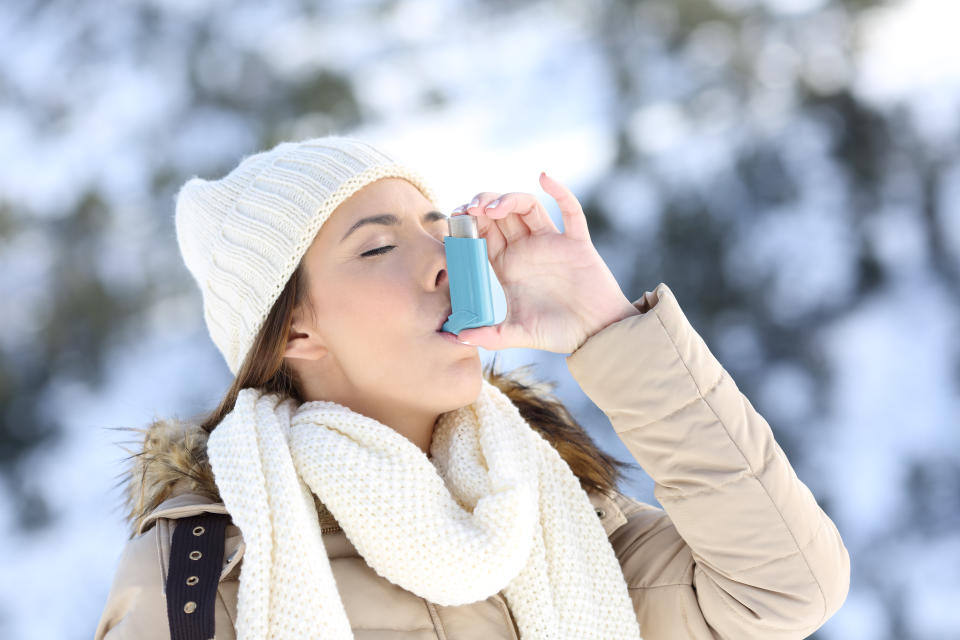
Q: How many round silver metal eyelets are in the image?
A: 4